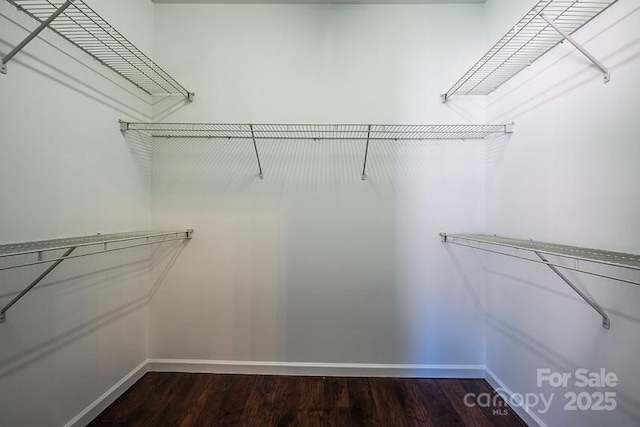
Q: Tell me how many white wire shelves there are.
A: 5